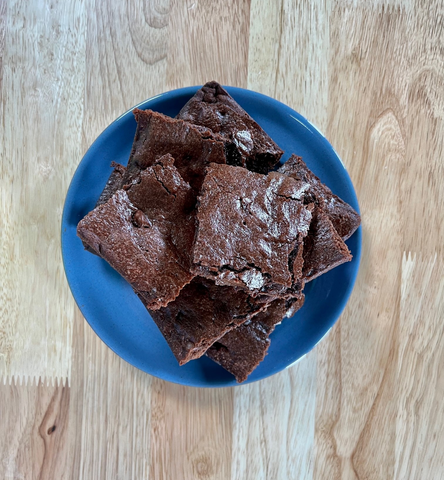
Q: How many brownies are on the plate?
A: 9